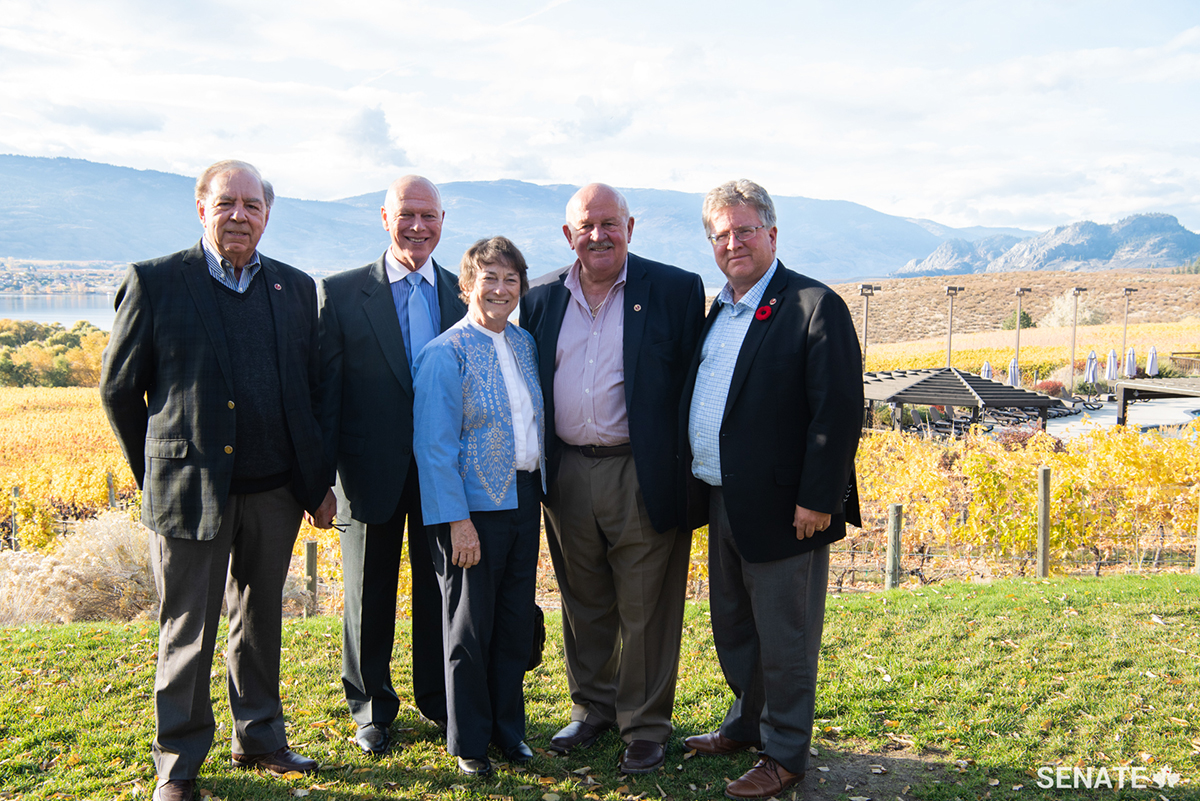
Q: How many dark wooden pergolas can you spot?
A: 2